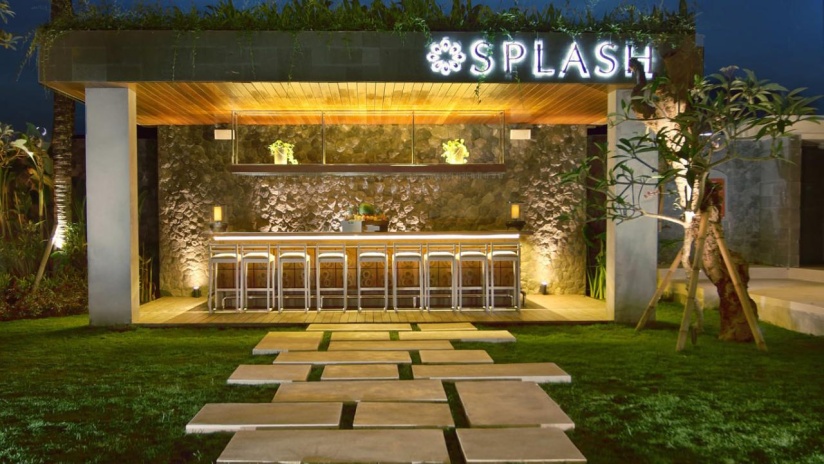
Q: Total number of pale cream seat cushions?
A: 9